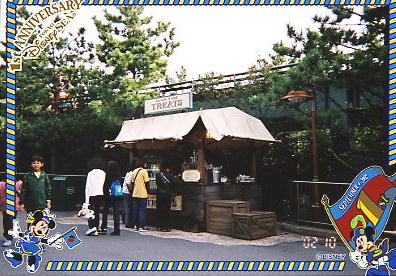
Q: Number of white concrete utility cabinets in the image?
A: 0